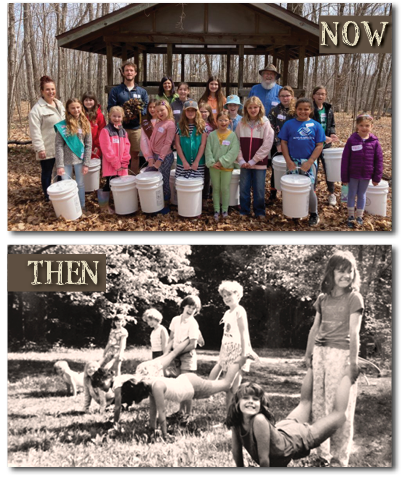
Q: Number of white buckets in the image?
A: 11